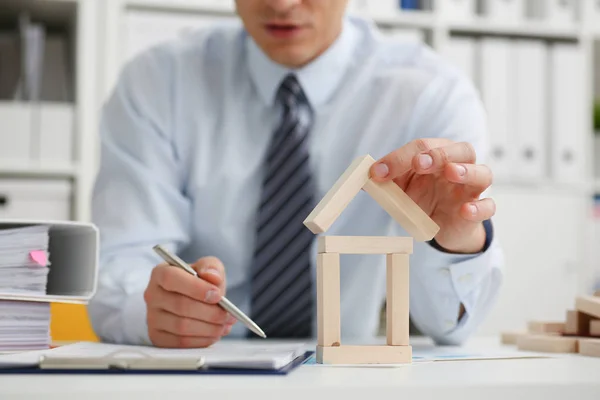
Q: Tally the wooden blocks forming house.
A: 6